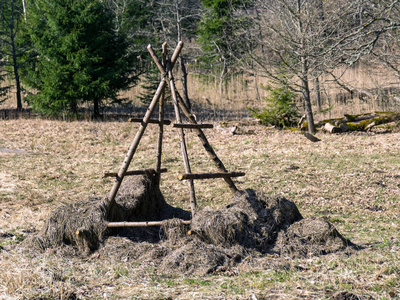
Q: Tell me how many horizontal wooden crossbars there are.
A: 5